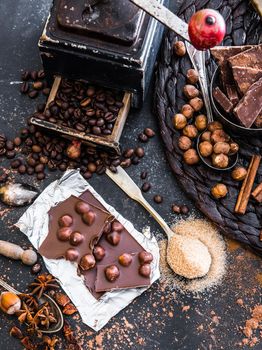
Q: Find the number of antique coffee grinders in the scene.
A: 1